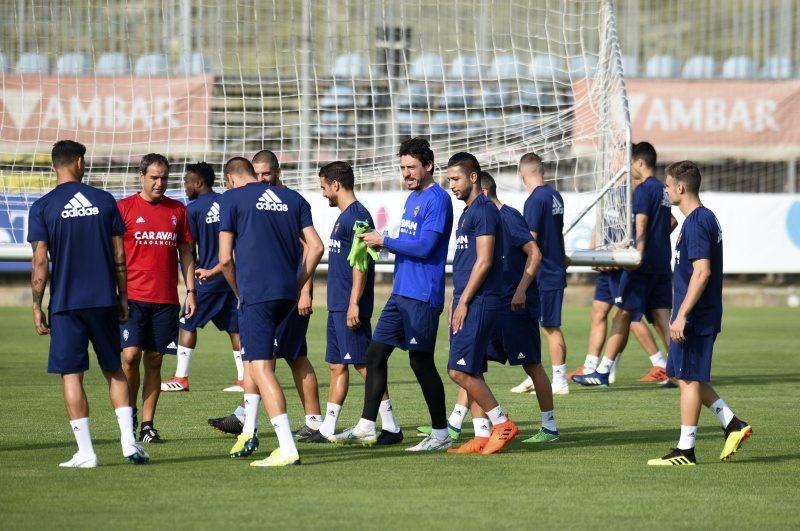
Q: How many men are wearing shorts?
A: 13